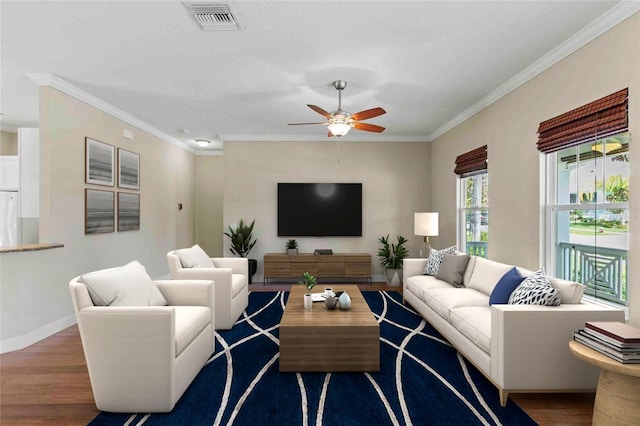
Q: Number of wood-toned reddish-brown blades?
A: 5